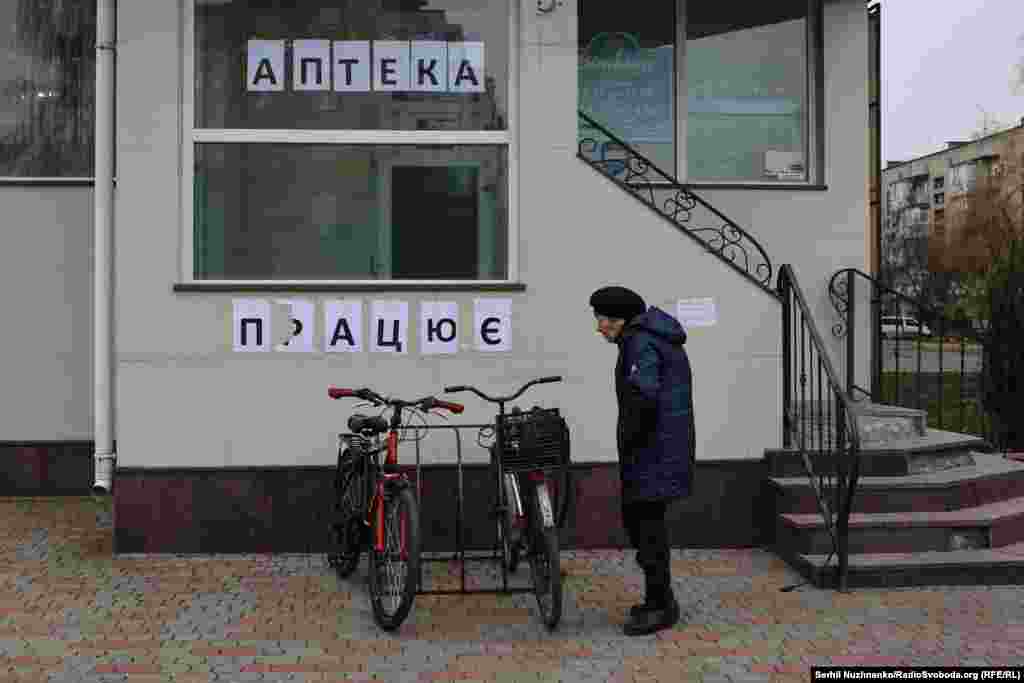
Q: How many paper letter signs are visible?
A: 12